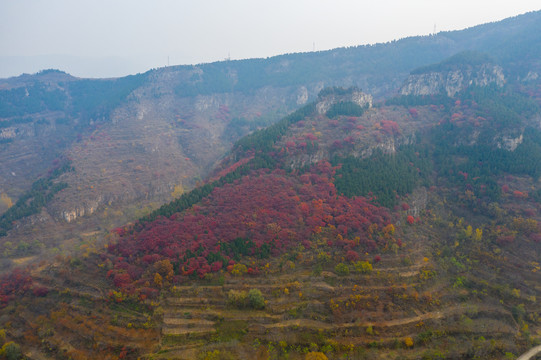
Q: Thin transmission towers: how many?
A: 4